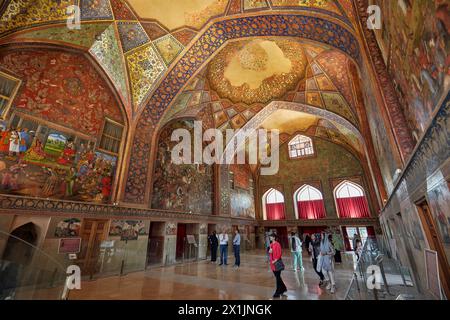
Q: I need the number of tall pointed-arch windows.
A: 3